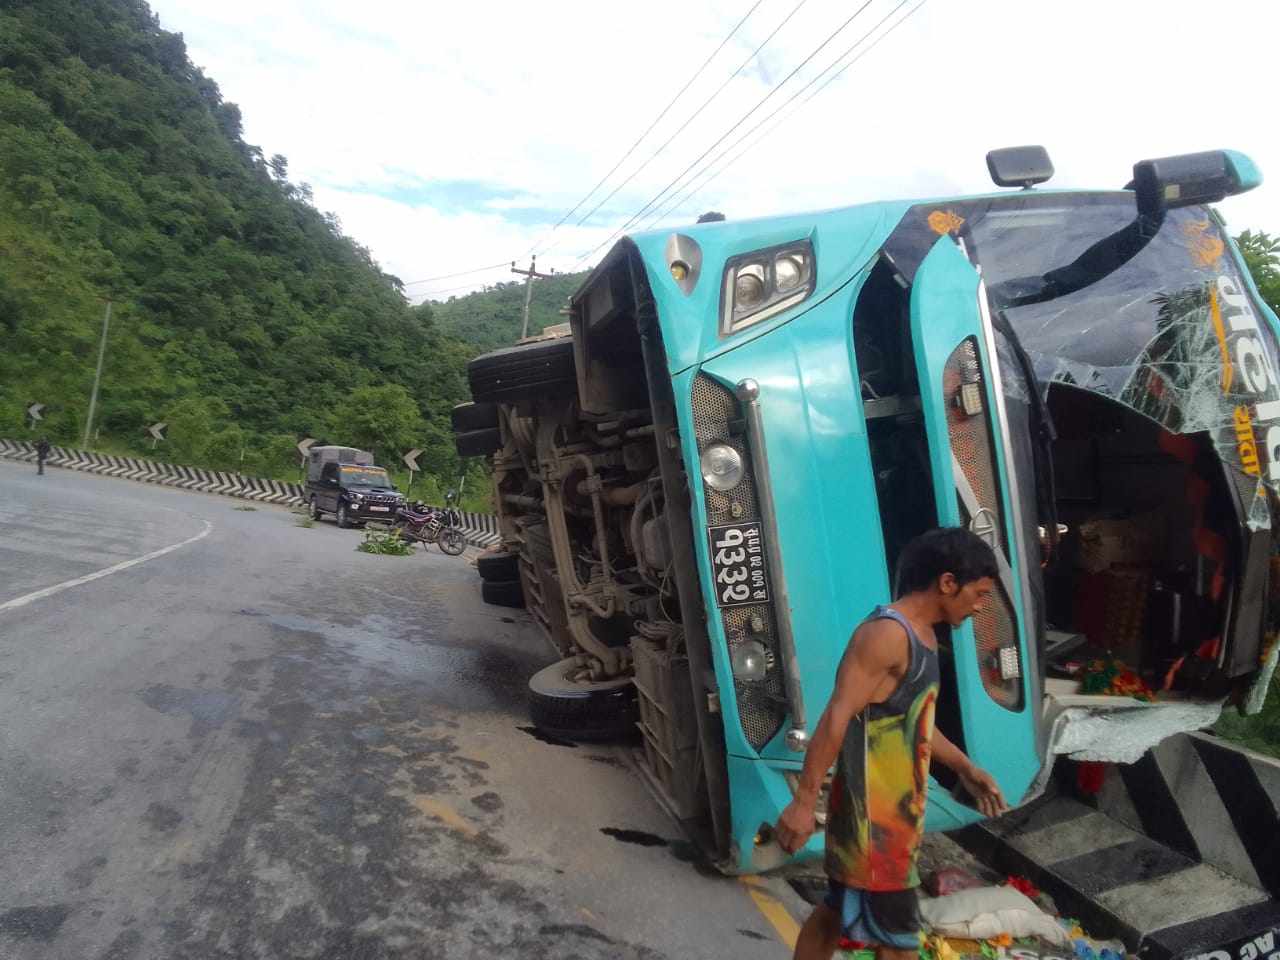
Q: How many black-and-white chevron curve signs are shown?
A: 4